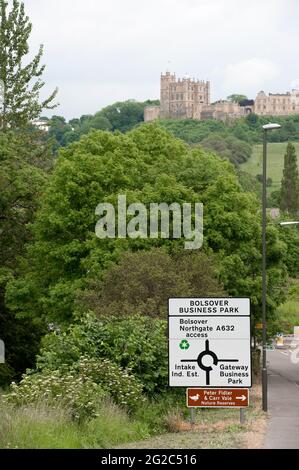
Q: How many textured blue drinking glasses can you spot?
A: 0